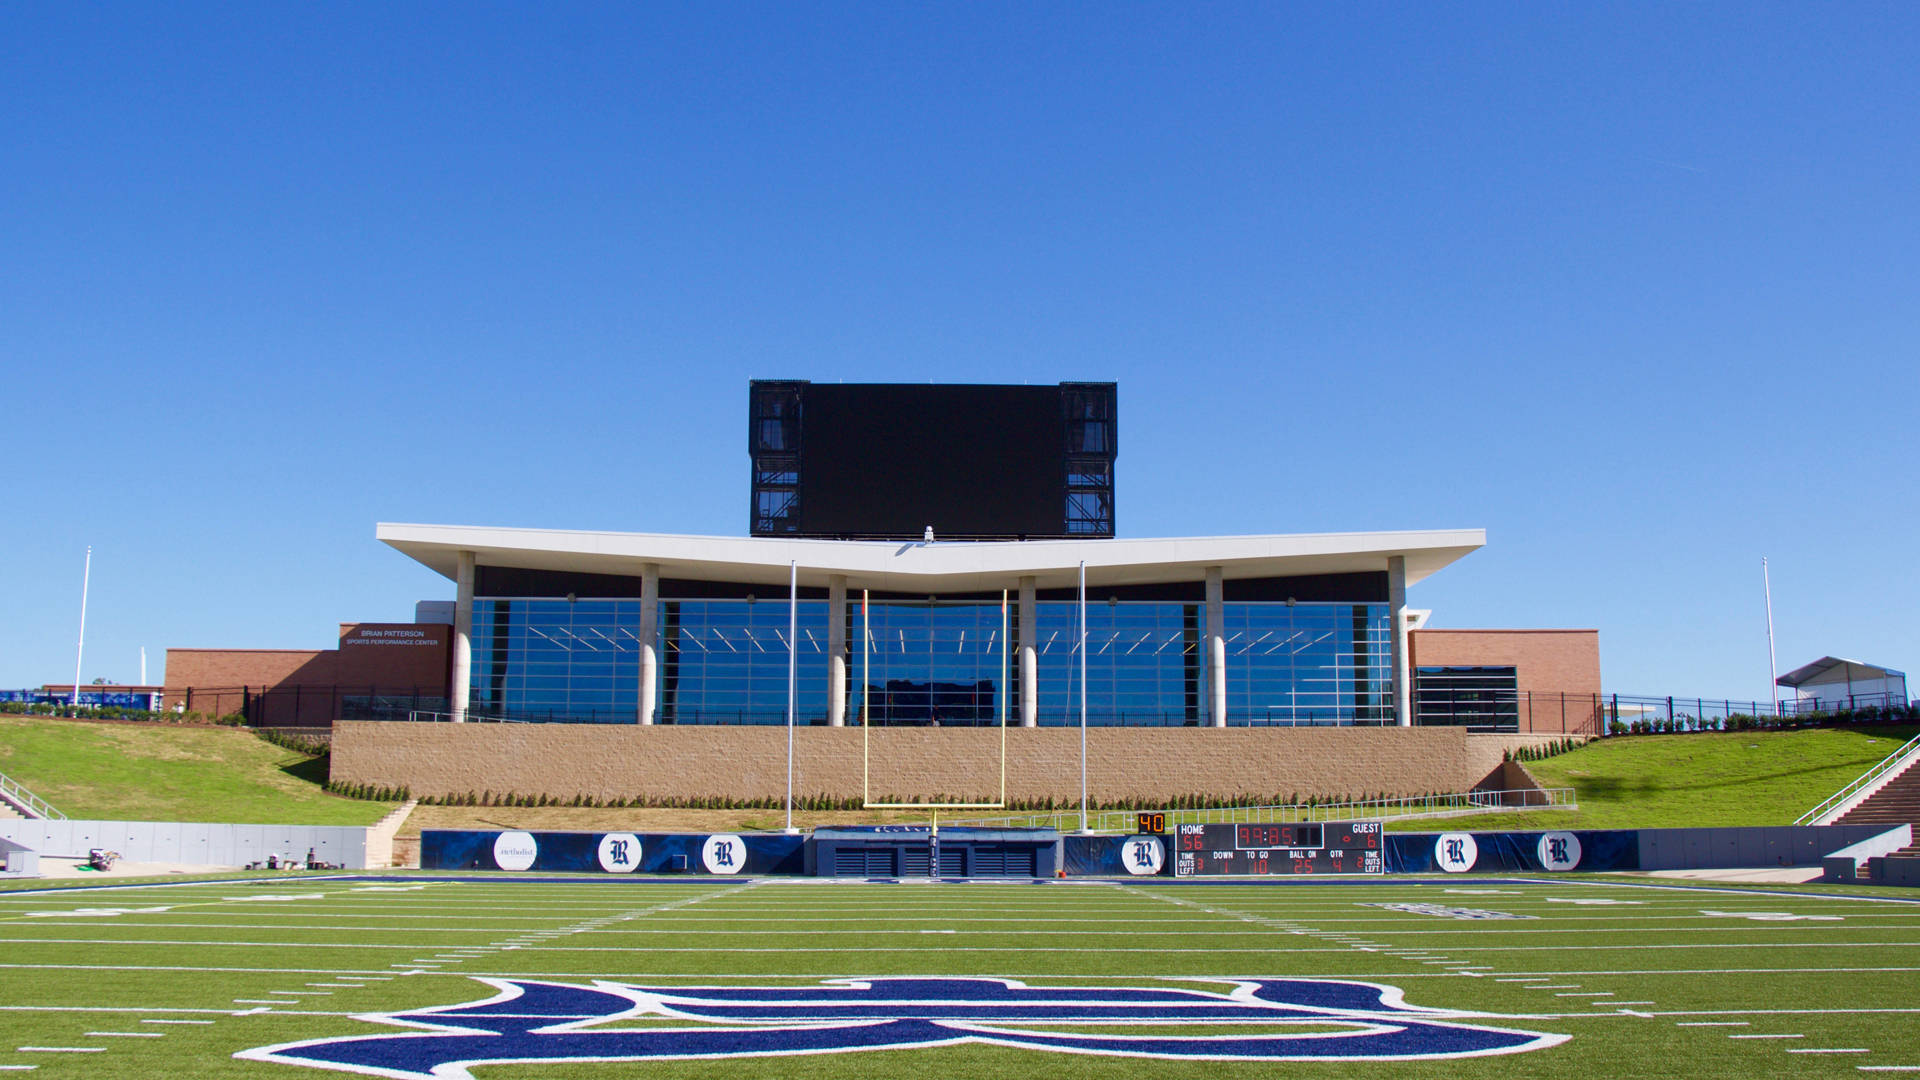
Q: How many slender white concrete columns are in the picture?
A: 6